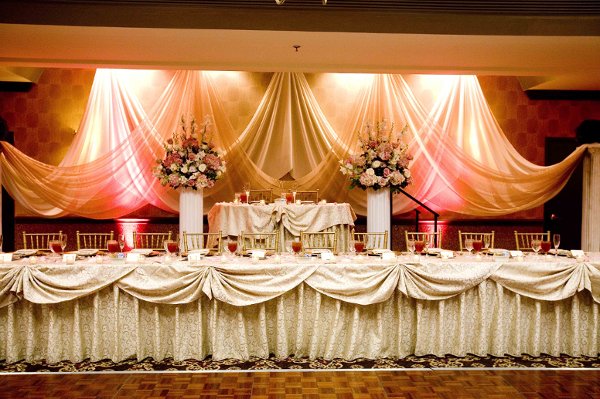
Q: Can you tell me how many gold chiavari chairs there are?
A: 12